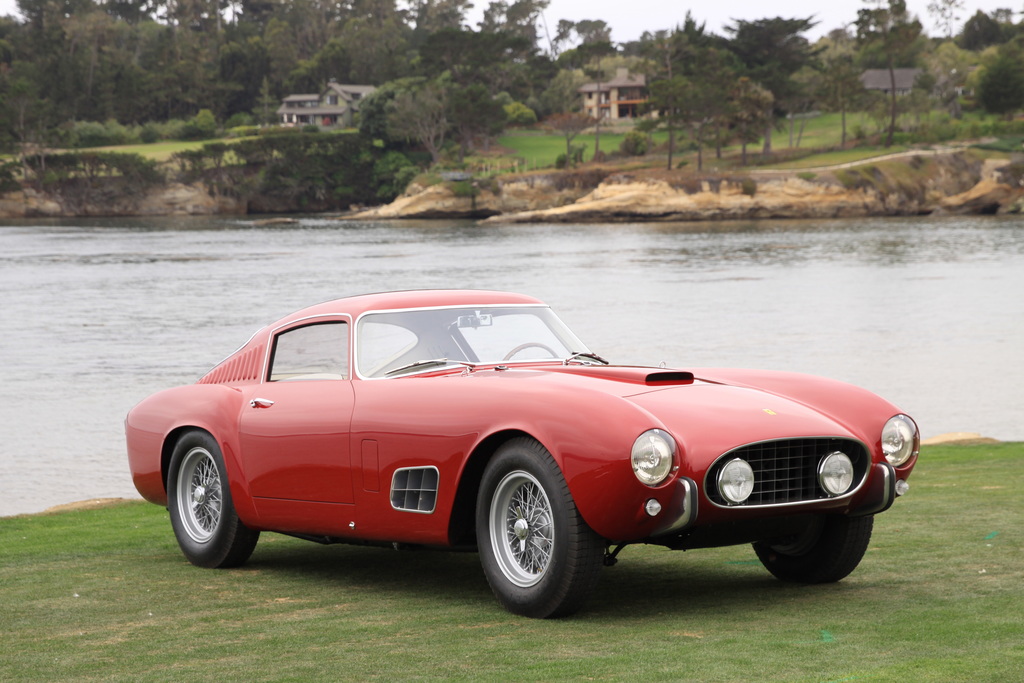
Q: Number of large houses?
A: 3